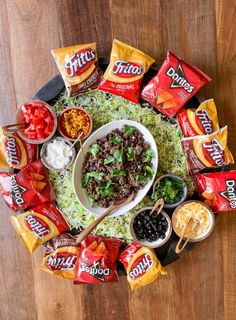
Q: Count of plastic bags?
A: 12